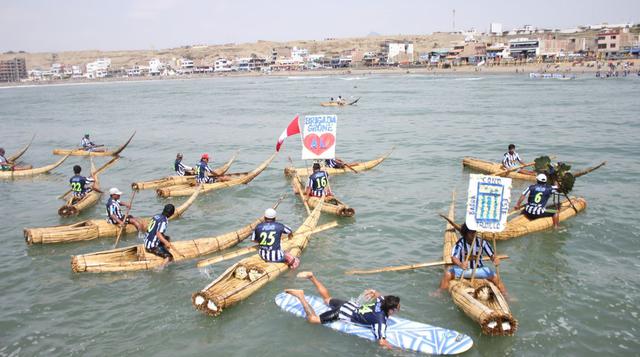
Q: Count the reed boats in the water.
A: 15